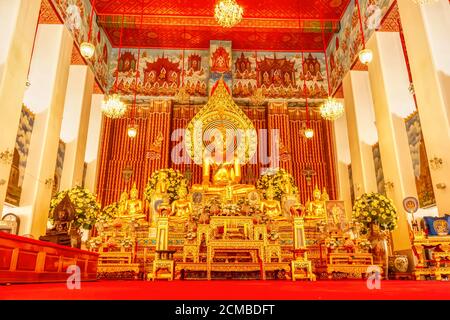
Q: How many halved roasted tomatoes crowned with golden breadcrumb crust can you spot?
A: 0